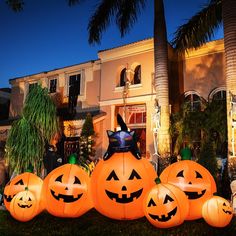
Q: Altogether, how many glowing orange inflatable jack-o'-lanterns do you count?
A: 7